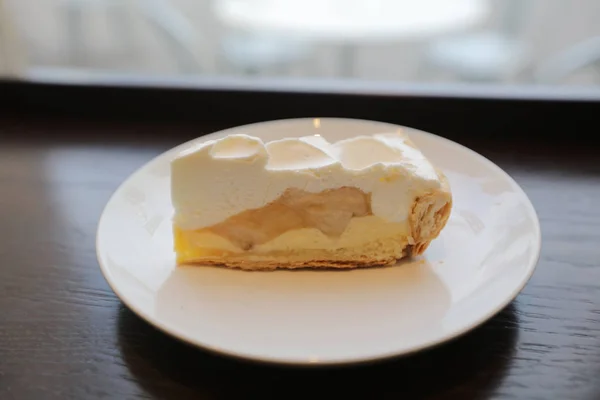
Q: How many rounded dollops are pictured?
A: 3